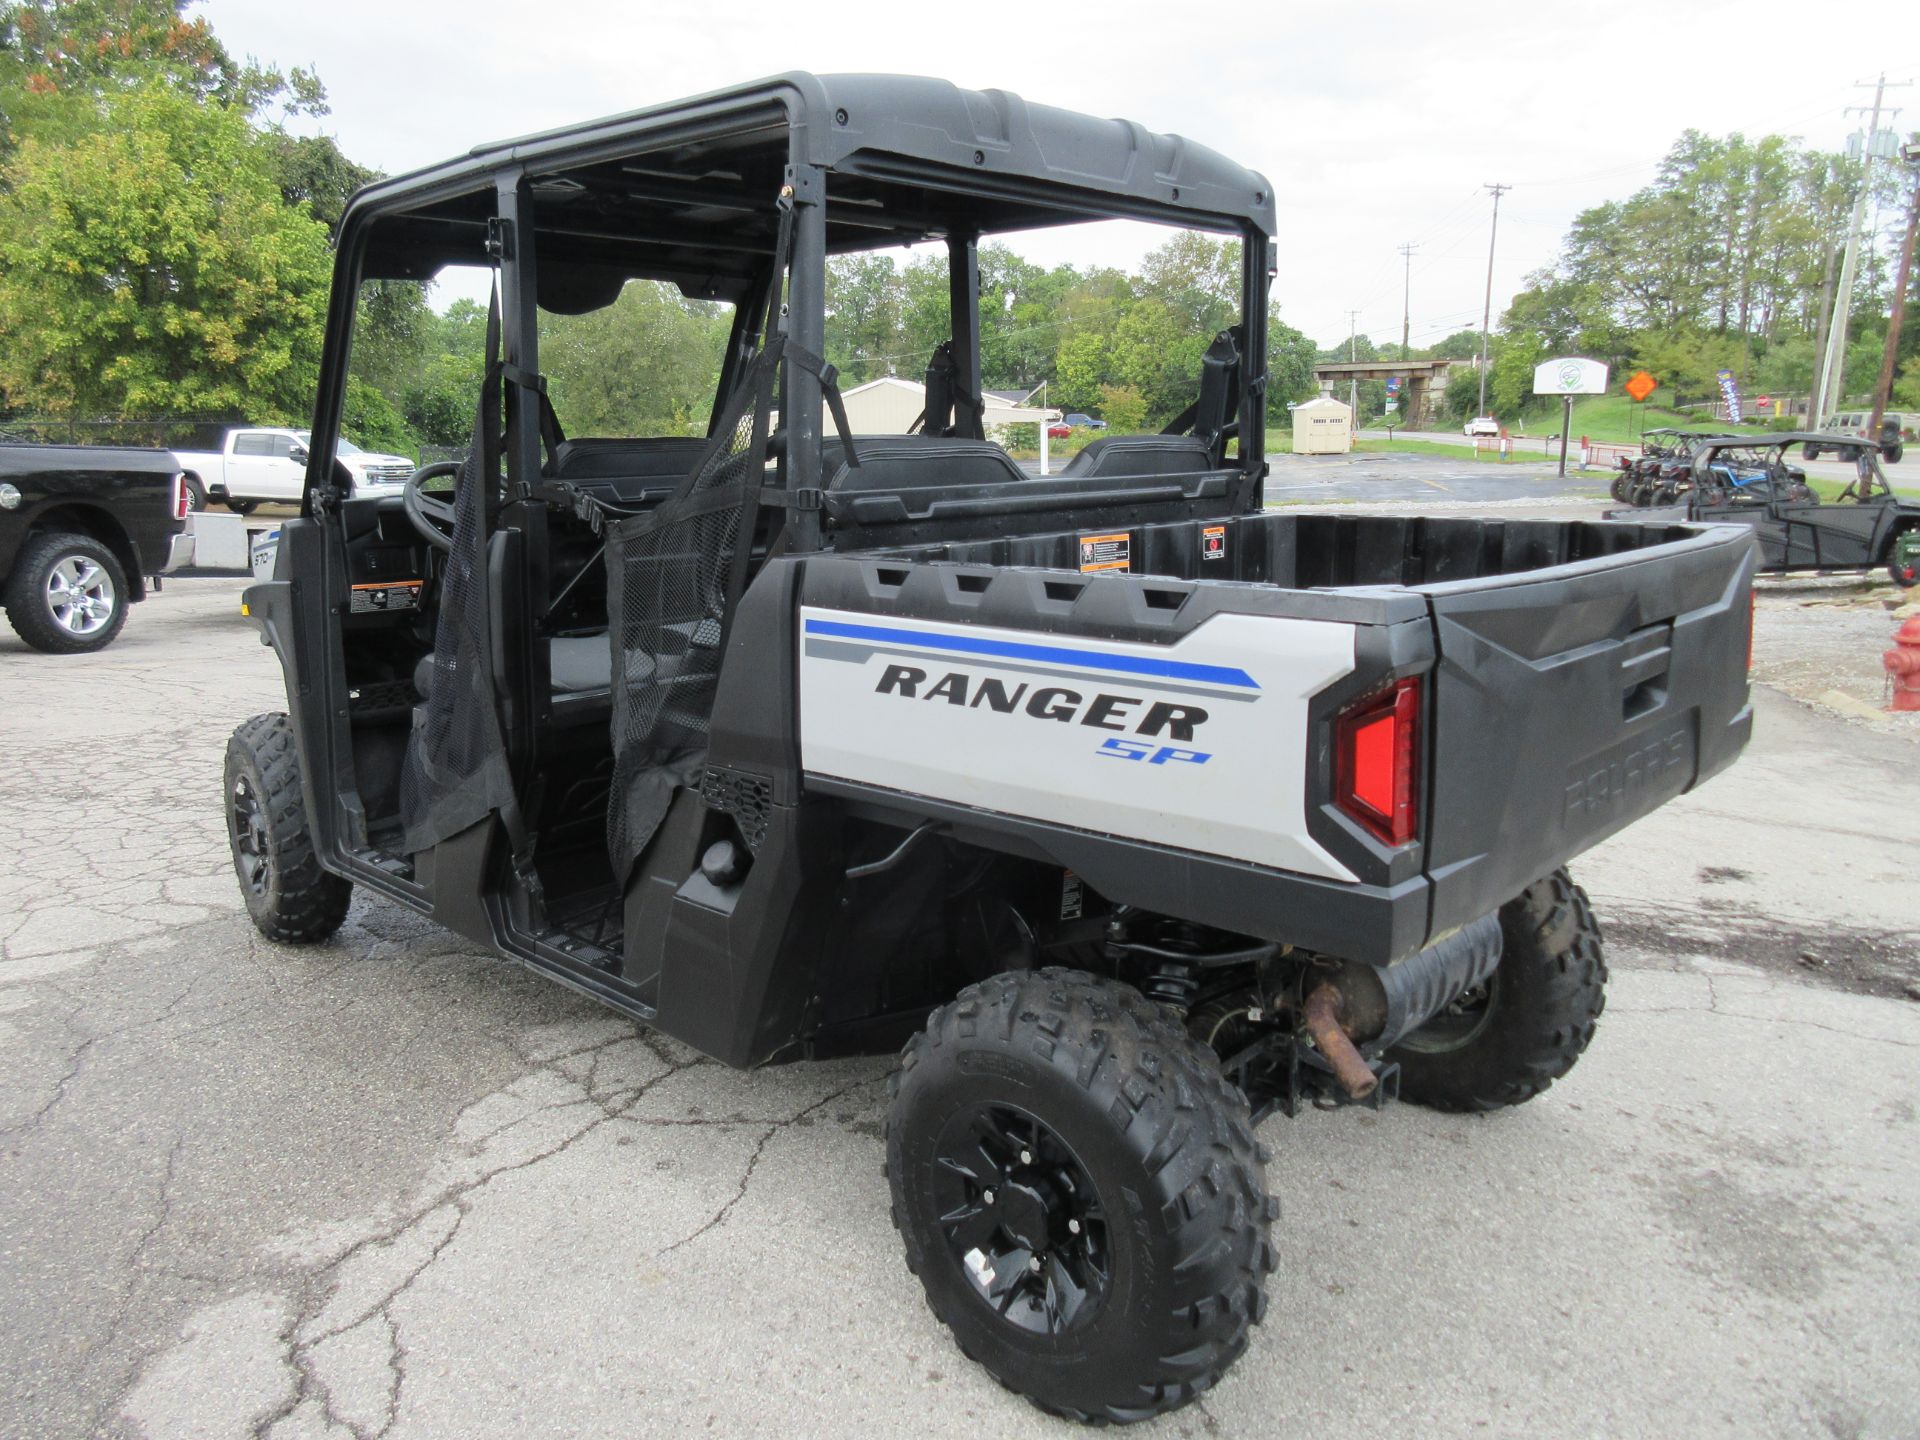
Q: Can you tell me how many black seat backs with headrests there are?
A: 3